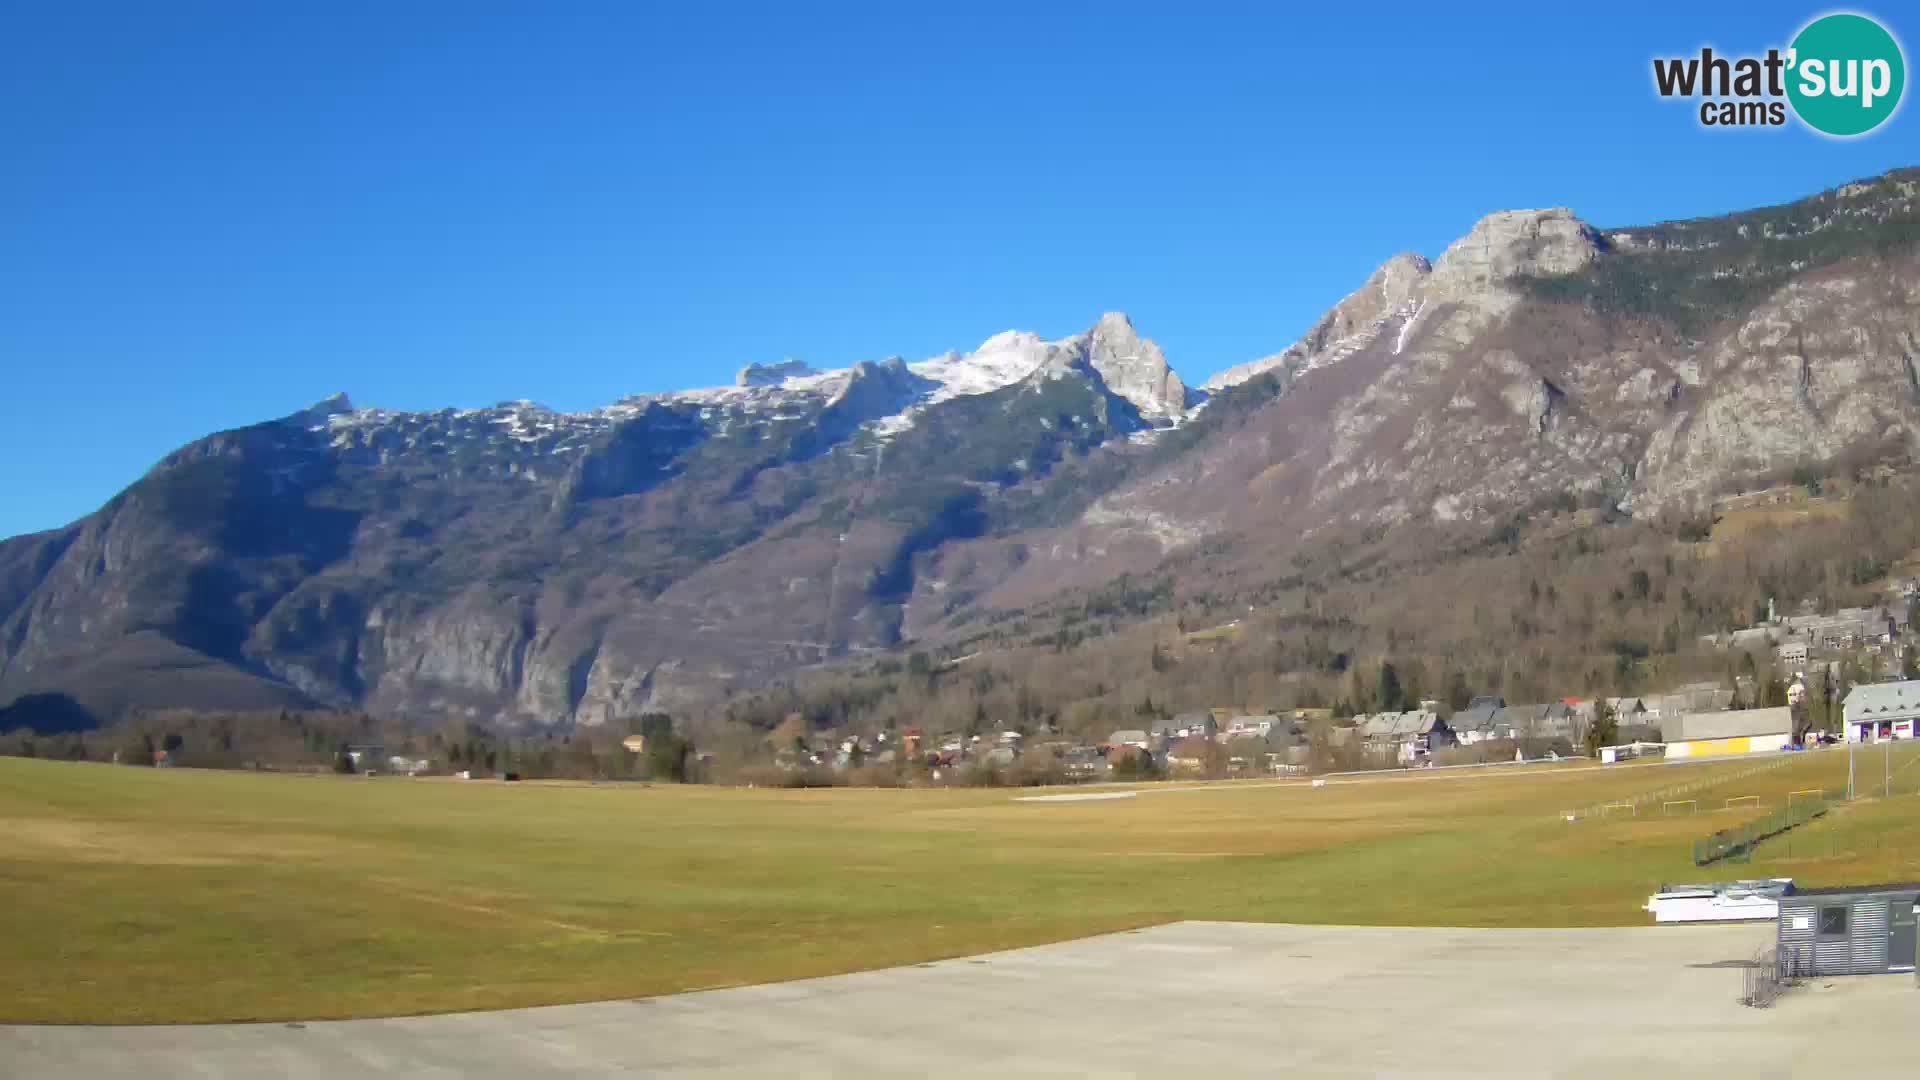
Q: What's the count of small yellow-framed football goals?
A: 4